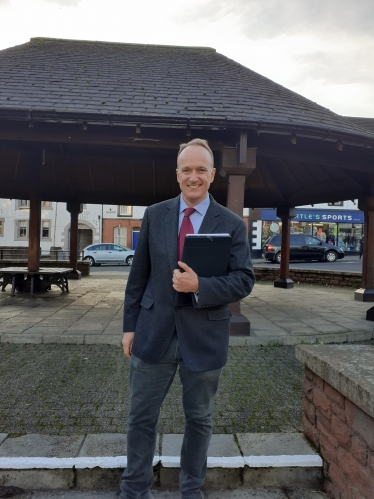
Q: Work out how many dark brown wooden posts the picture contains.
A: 5